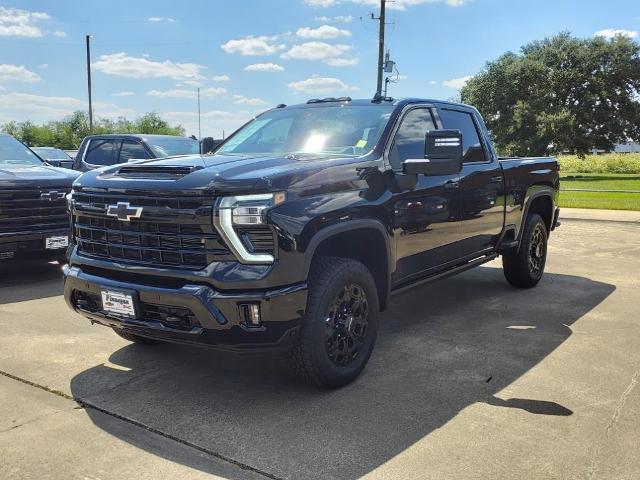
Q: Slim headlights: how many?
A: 1